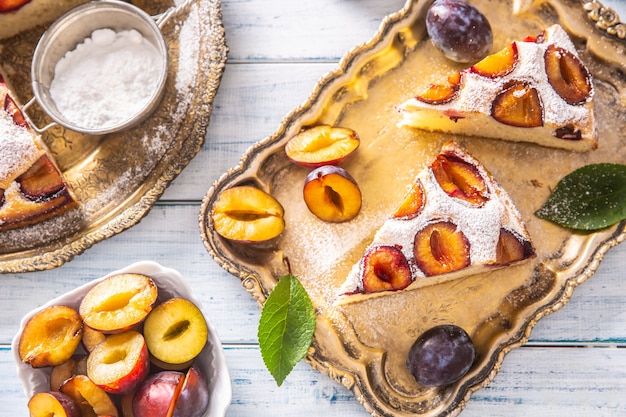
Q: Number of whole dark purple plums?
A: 2